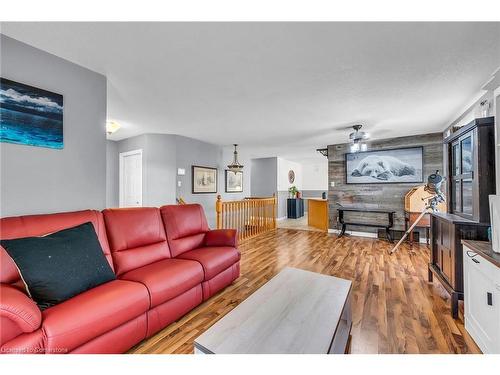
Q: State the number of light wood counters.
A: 1